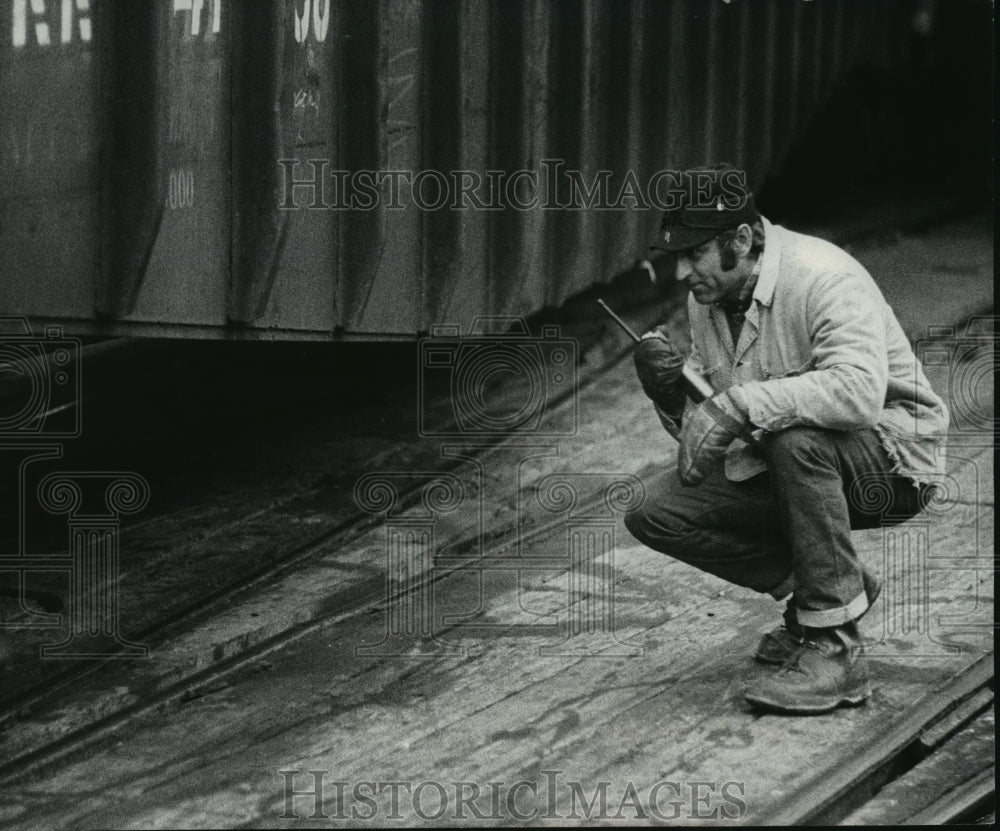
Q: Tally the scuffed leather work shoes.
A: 2